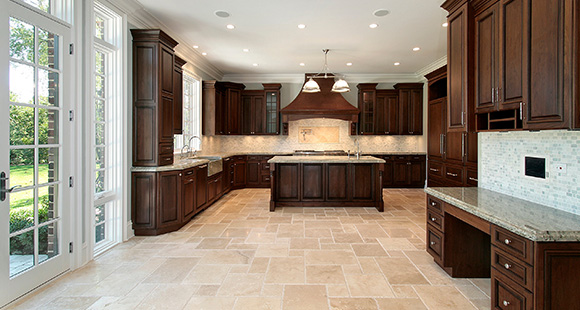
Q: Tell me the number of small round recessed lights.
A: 12